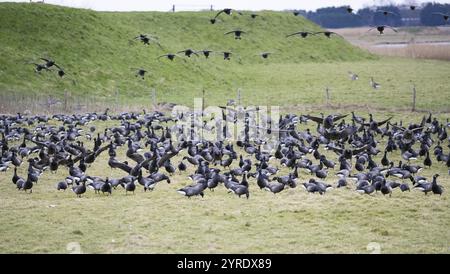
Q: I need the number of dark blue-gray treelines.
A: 1